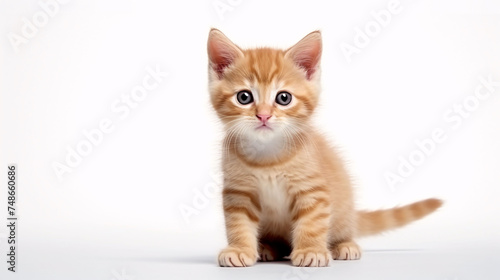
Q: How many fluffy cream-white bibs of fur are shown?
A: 1